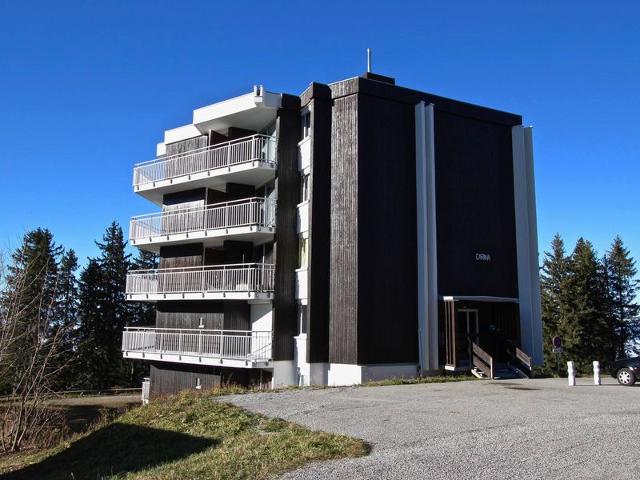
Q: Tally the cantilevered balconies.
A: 4